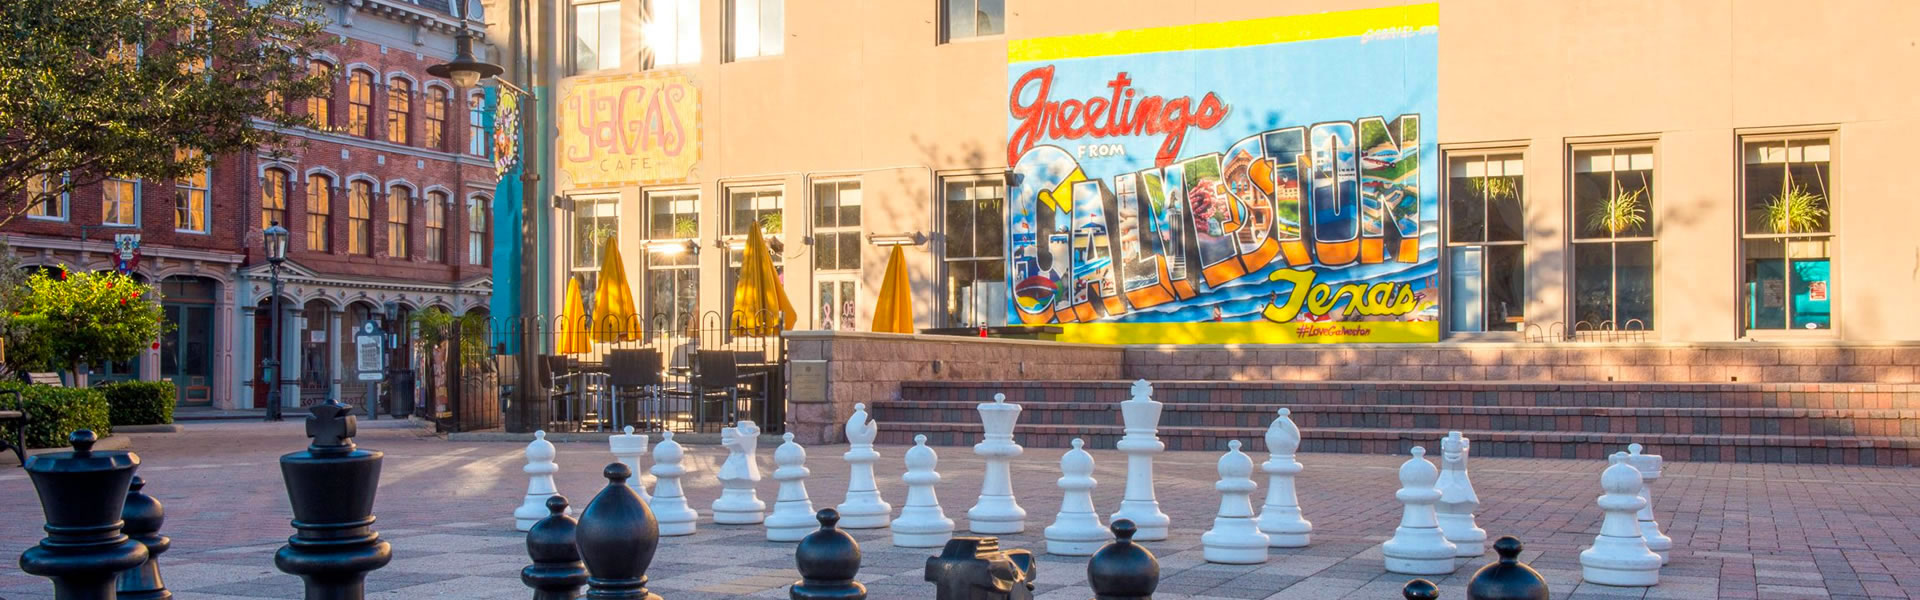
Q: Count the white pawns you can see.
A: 8